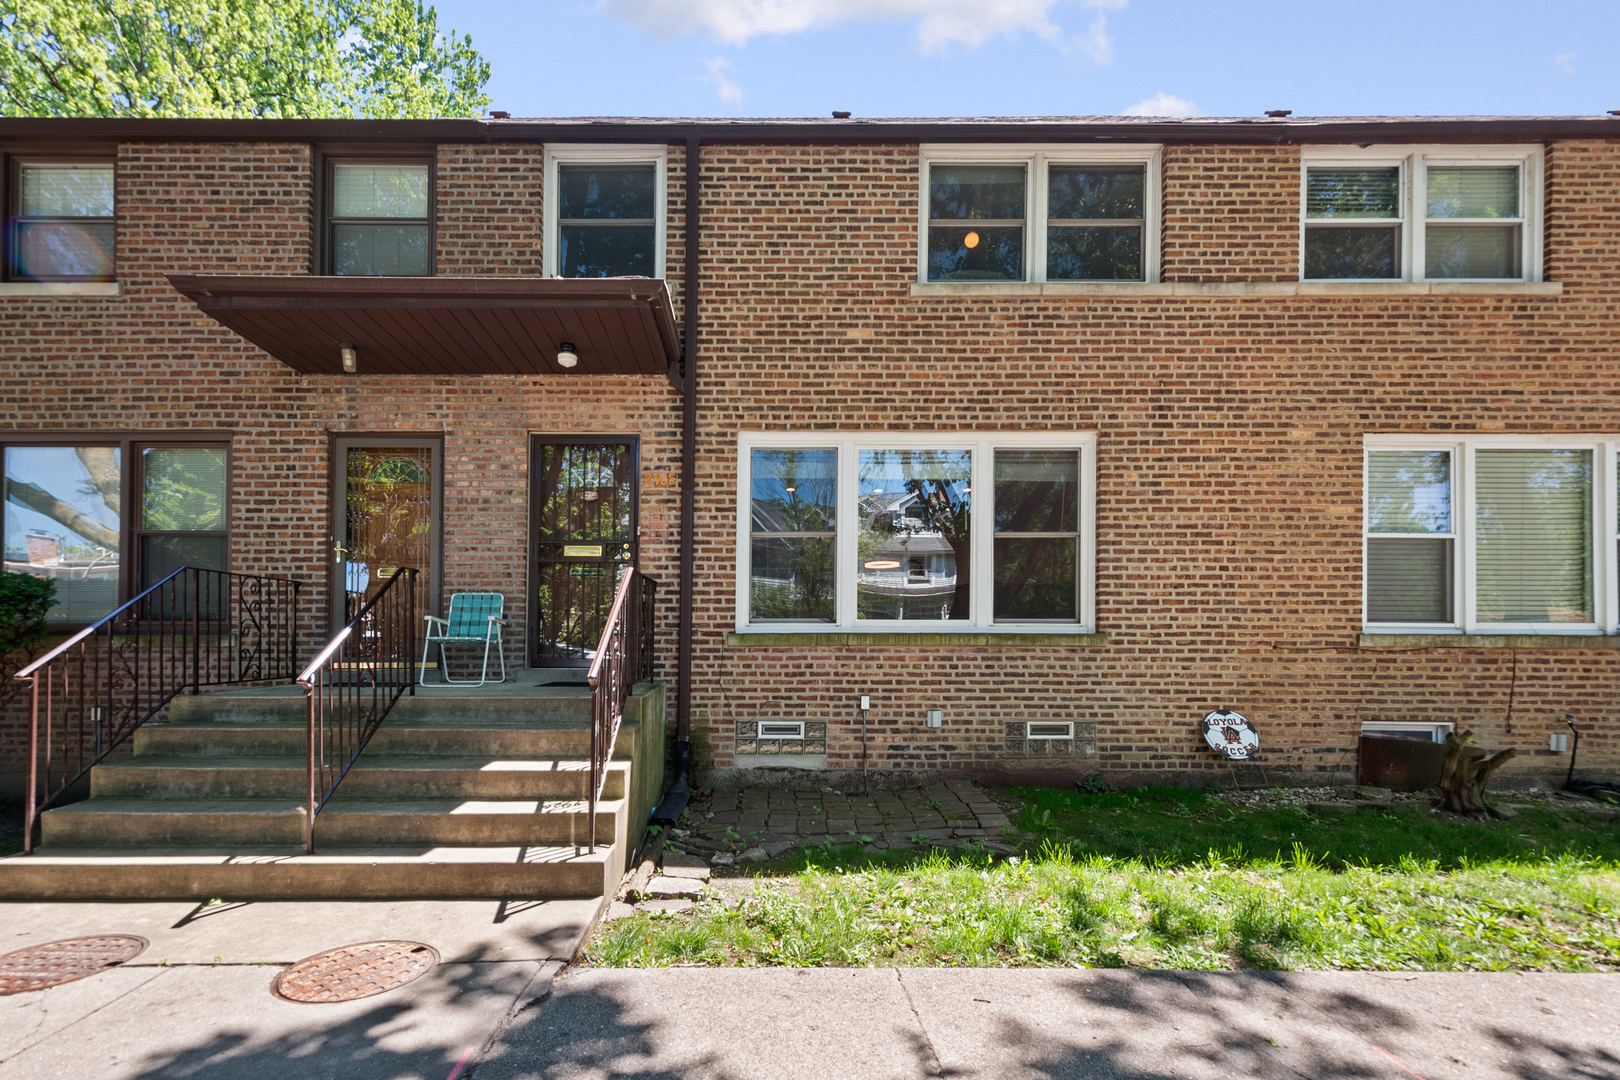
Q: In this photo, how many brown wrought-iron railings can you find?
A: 3